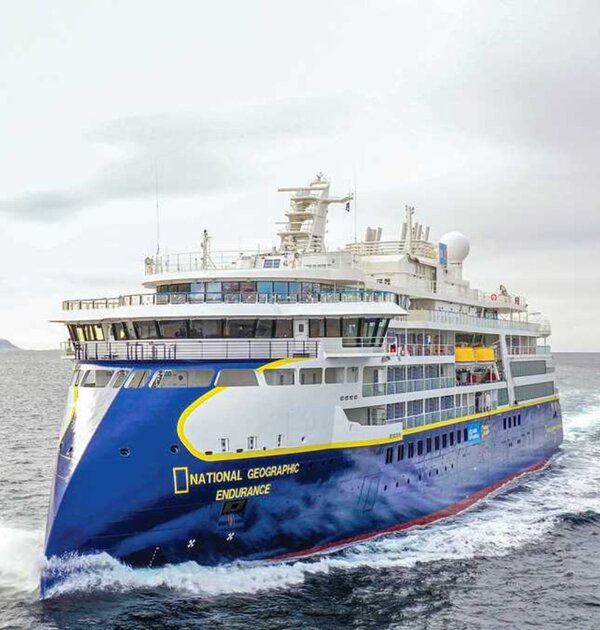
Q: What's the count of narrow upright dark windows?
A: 14